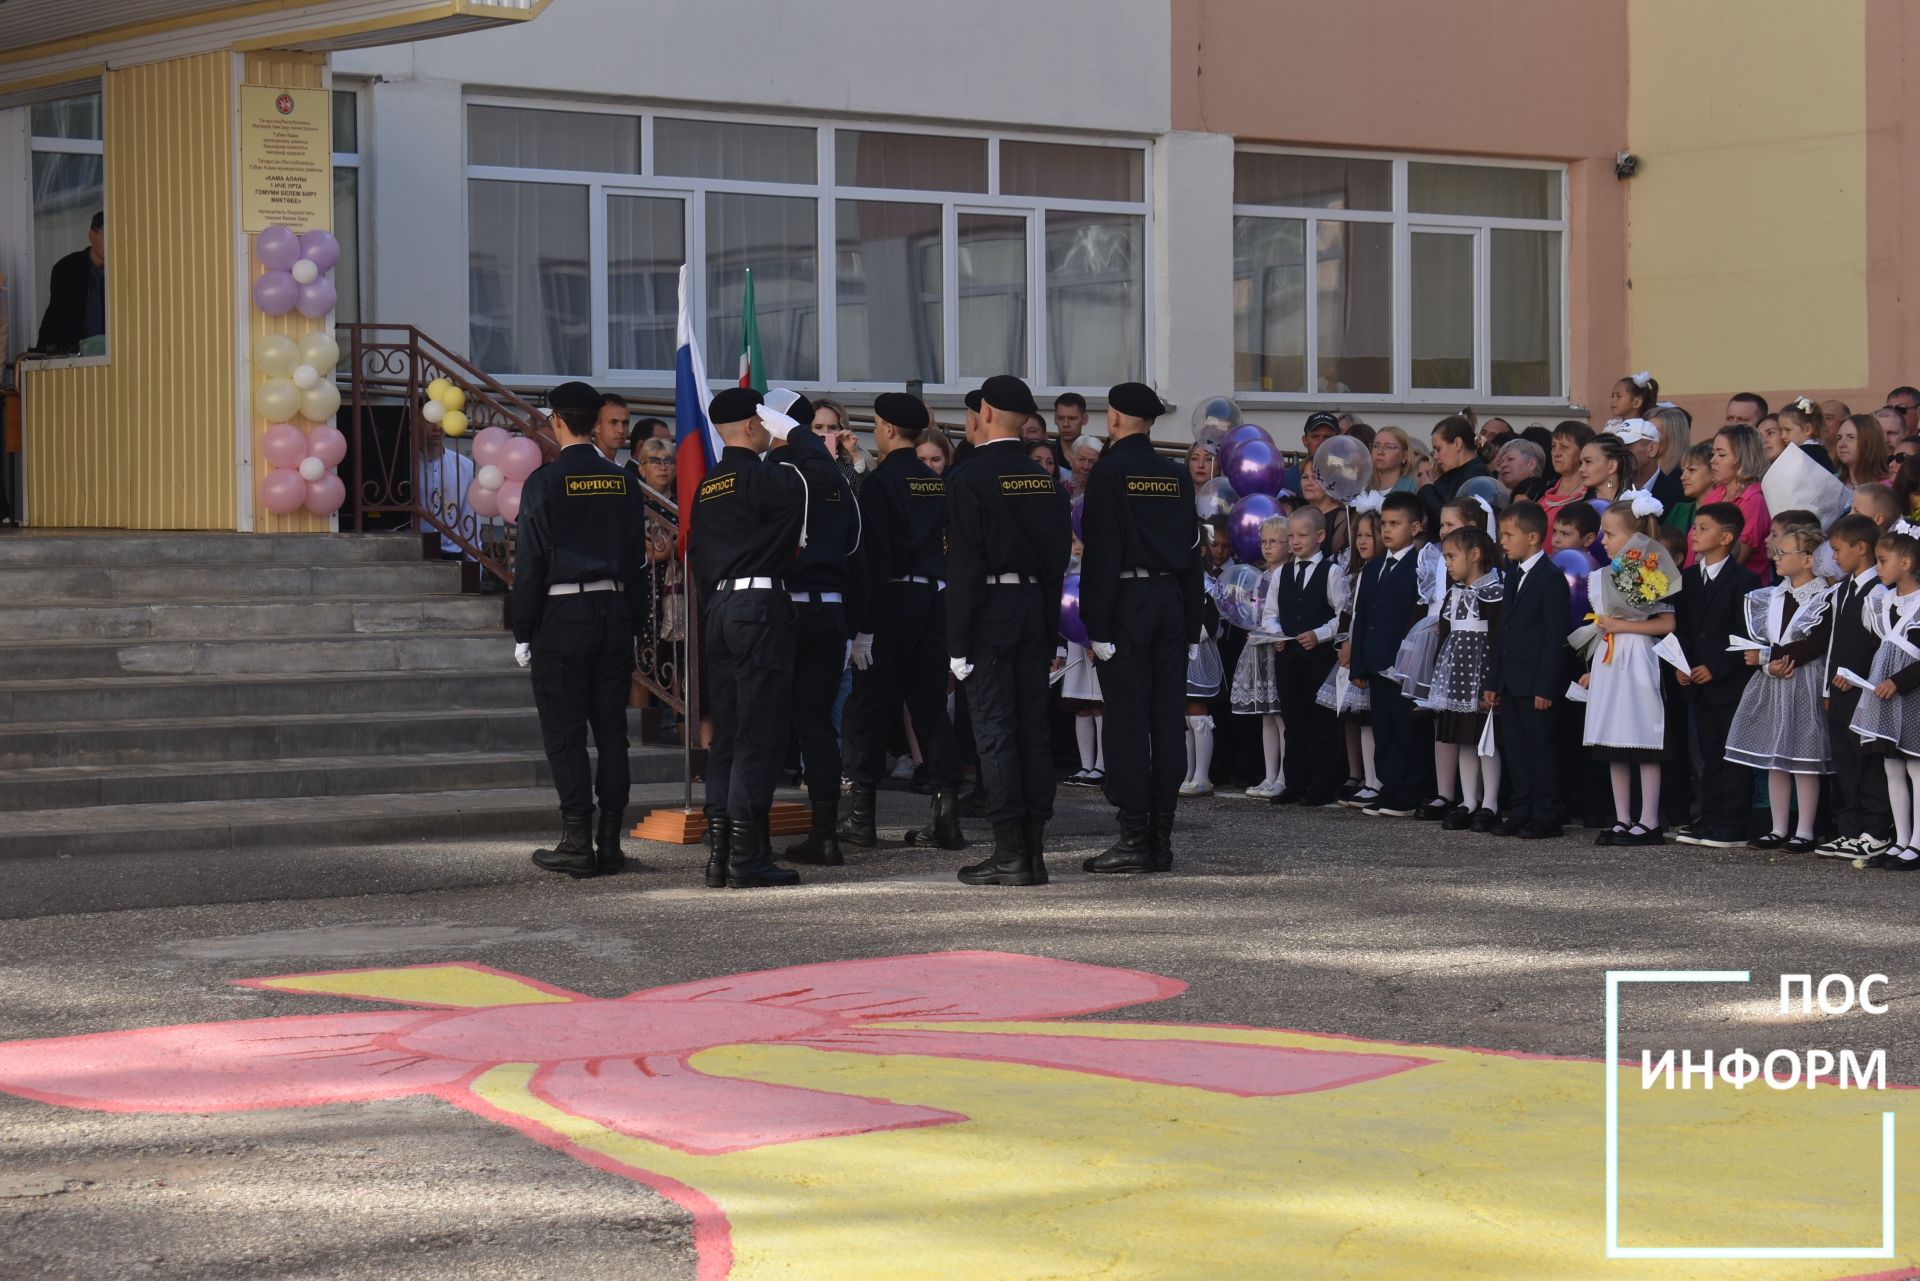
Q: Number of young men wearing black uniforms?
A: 7